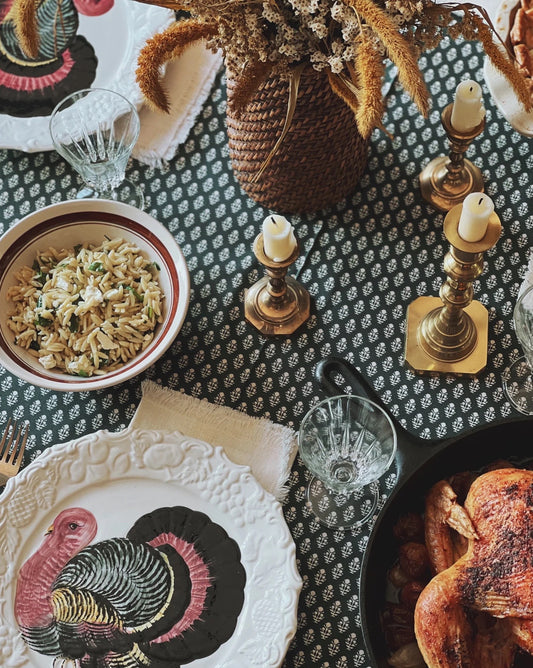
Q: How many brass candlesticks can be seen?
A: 3